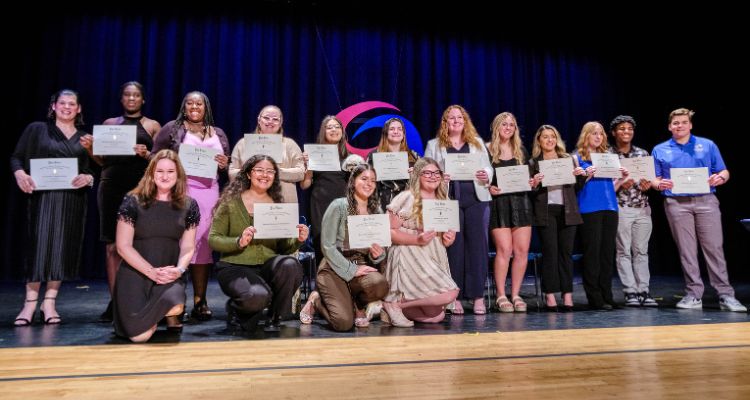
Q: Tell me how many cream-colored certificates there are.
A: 15